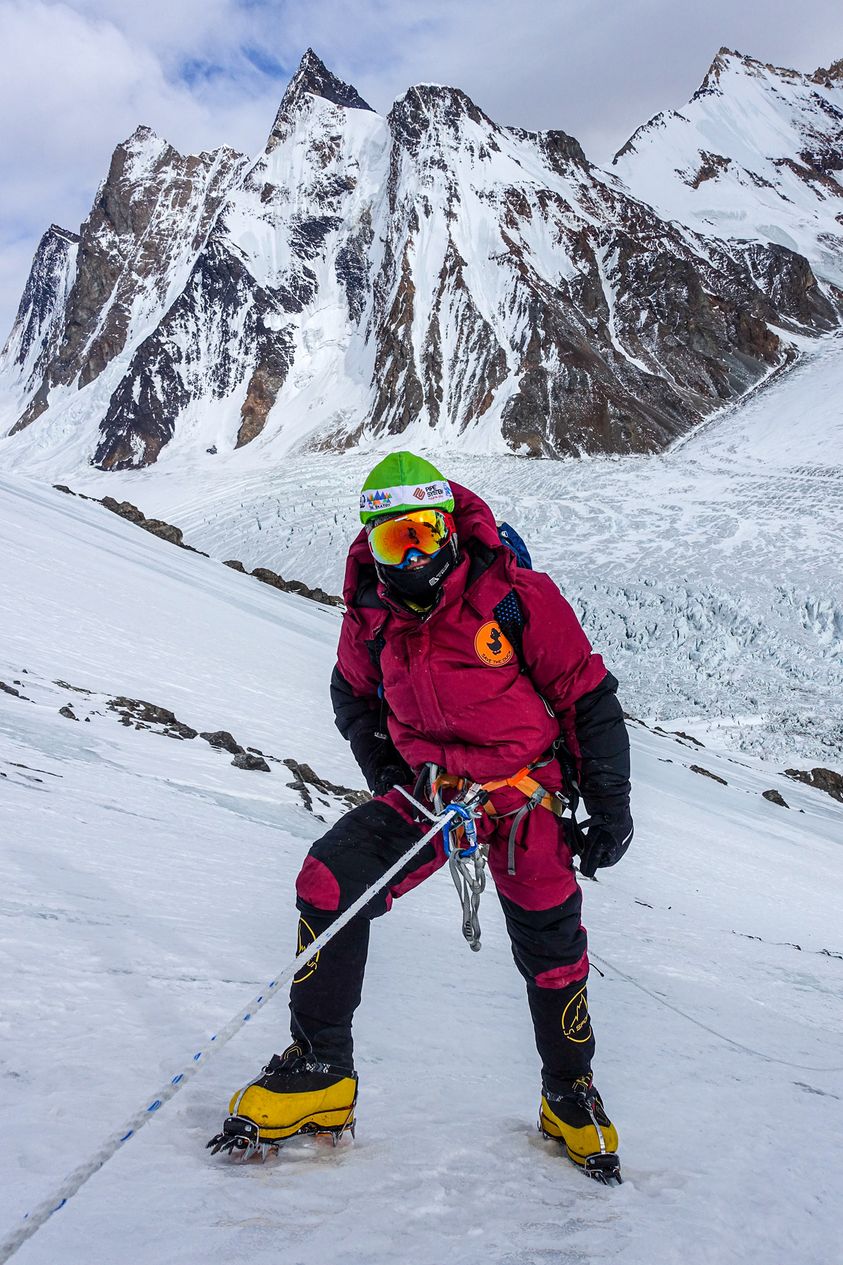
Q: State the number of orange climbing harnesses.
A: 1